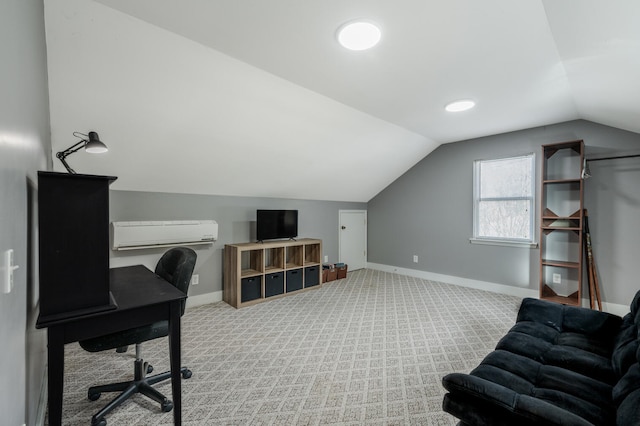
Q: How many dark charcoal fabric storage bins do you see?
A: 4